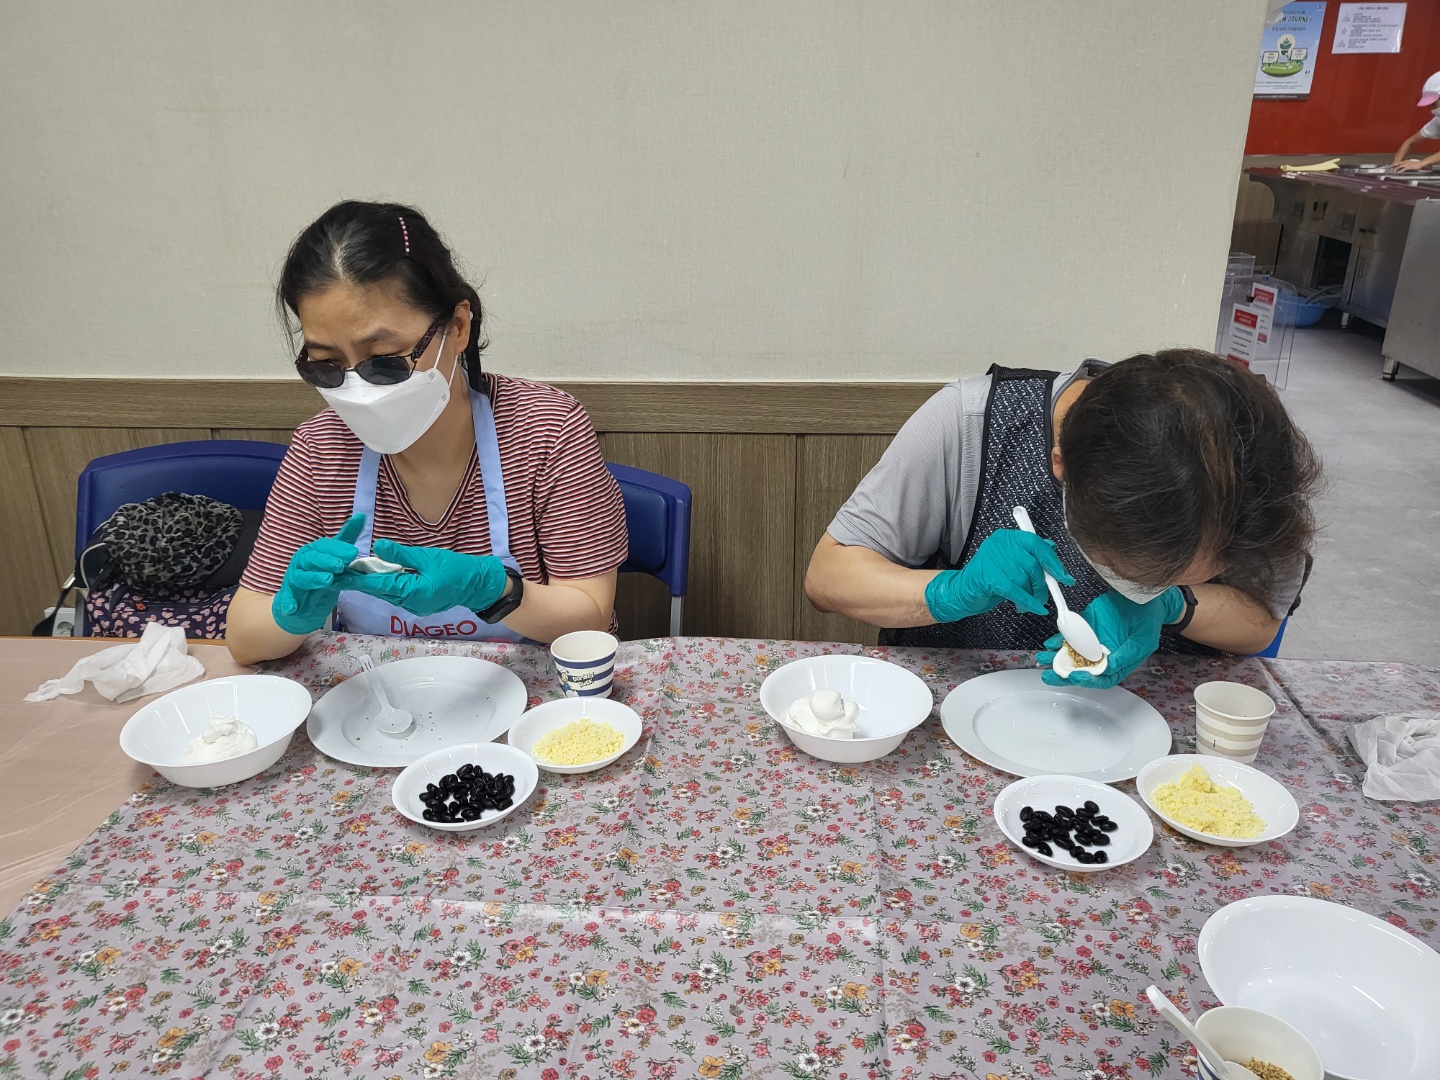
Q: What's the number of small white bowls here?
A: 4